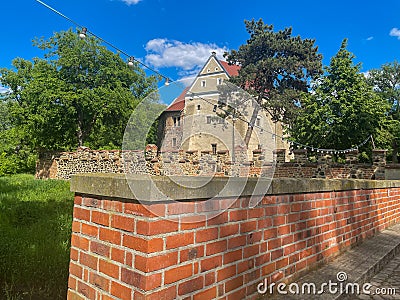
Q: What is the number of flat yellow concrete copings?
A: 1